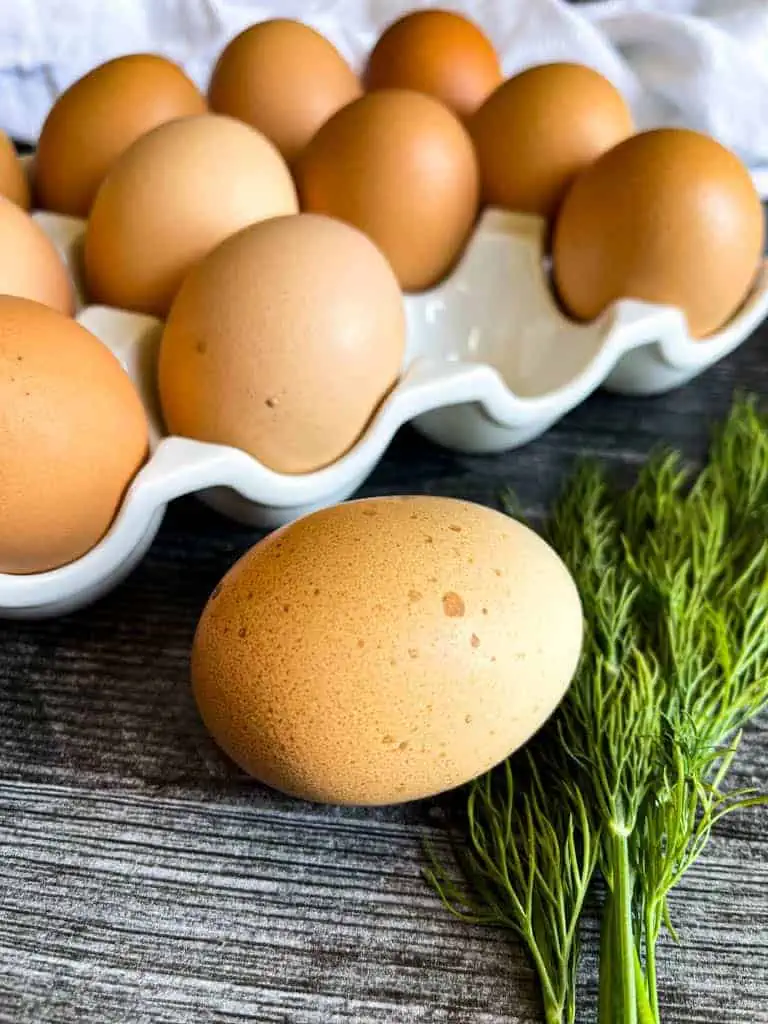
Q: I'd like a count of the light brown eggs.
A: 12